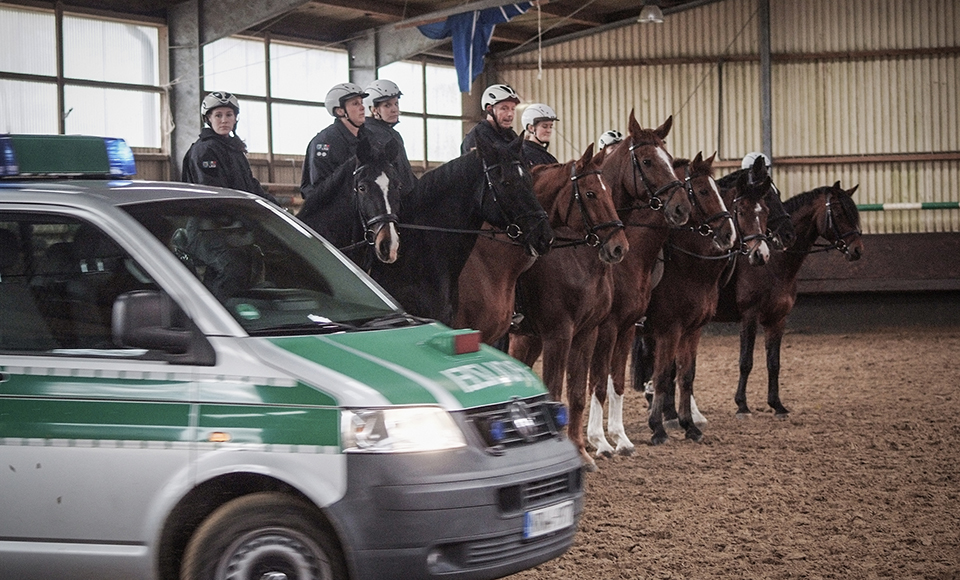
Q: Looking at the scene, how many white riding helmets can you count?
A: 7